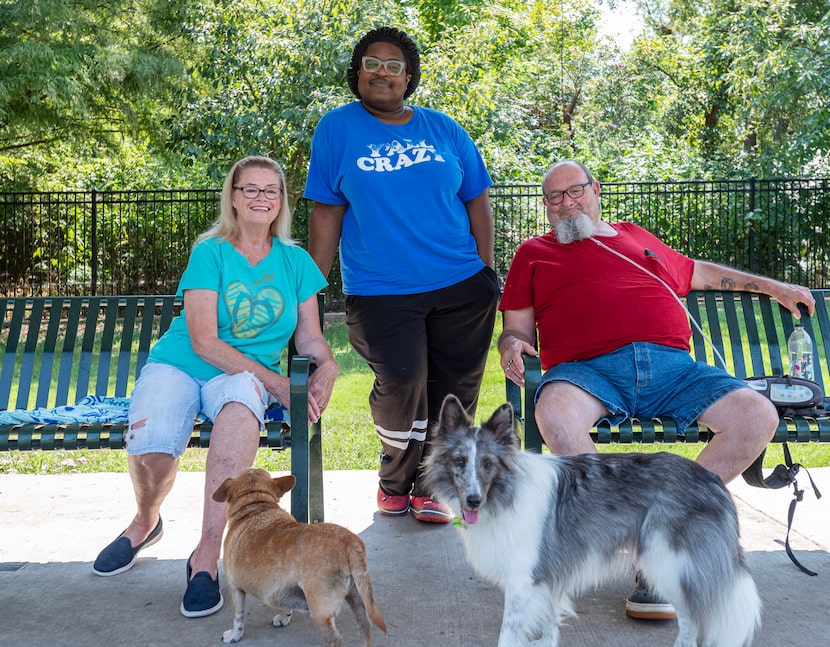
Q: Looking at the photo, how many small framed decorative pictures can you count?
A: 0